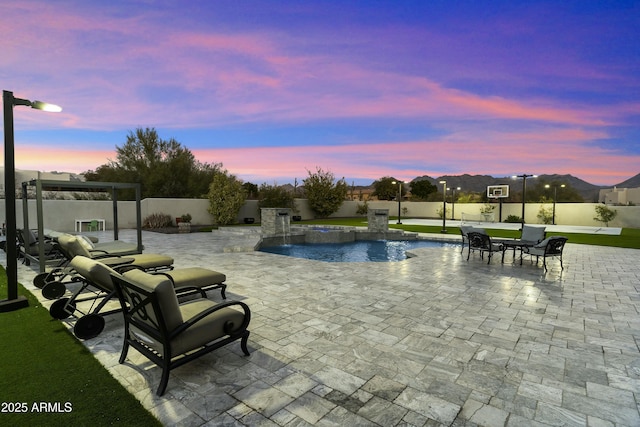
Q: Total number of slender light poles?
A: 6